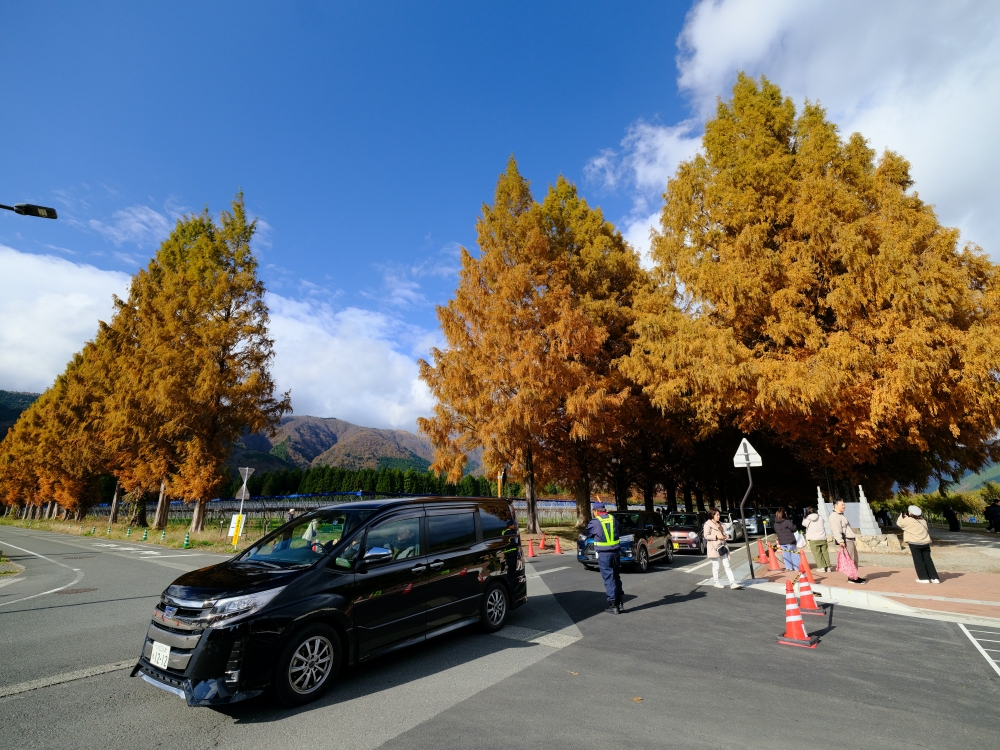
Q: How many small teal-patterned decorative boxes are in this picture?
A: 0